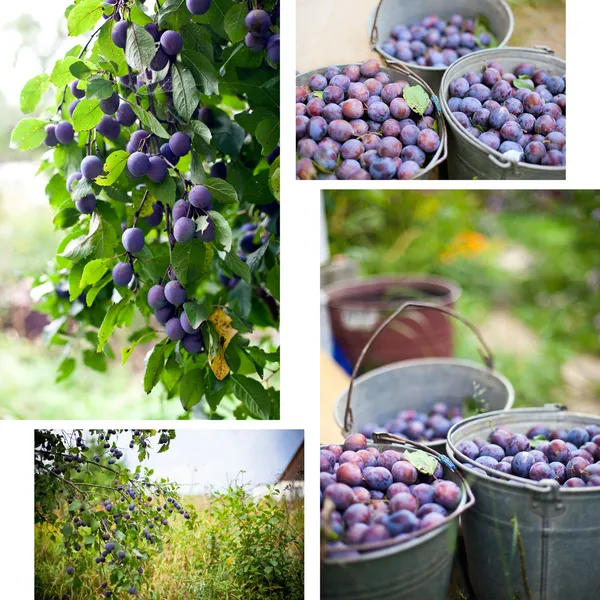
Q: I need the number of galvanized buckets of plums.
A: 6